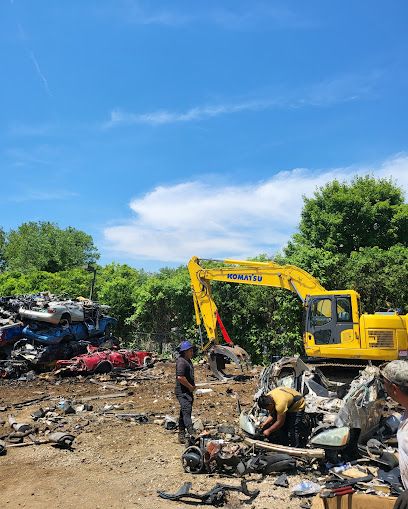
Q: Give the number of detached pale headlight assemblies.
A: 2